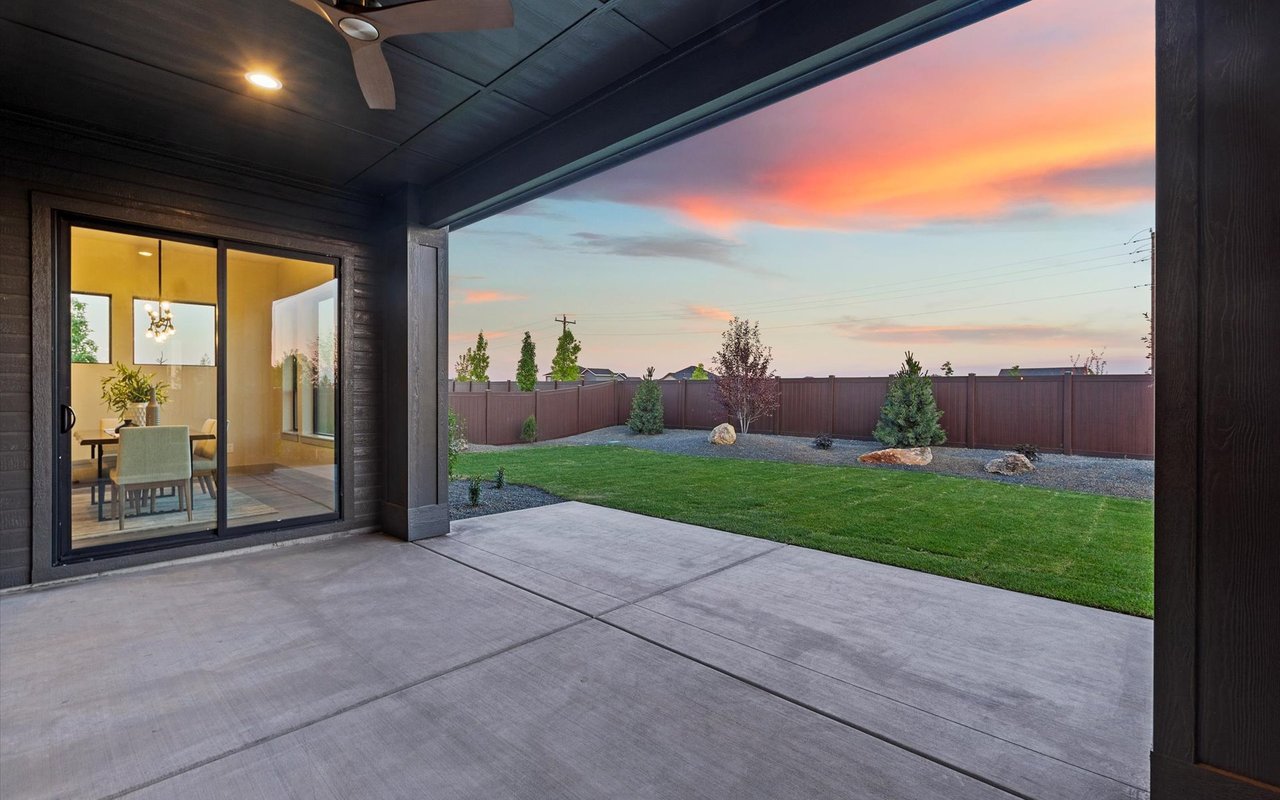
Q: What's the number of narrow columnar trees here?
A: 3